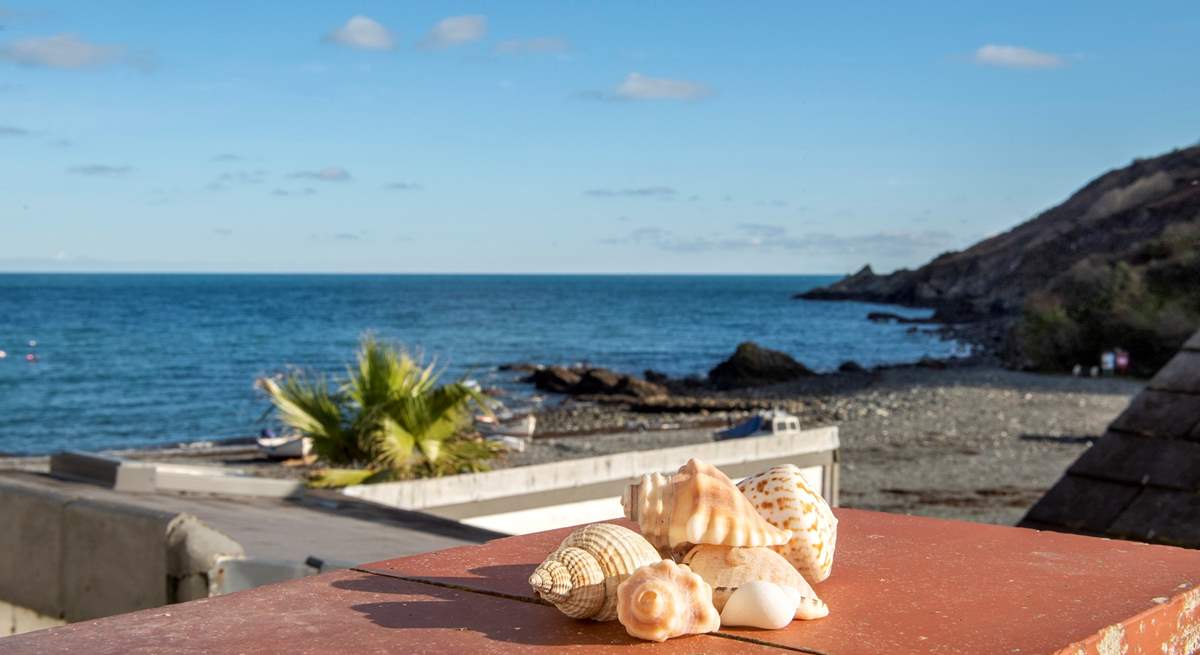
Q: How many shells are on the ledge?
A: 6